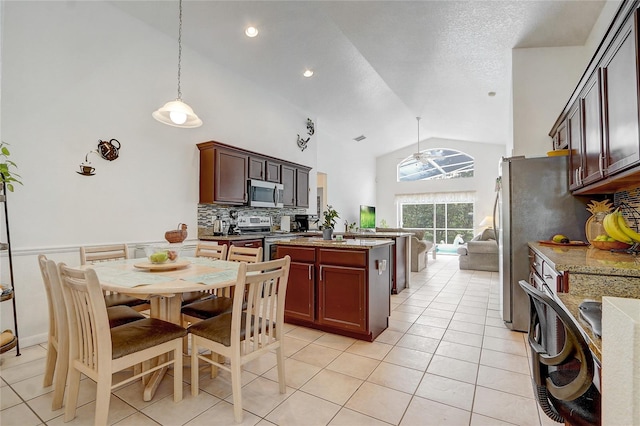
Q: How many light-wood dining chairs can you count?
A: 6